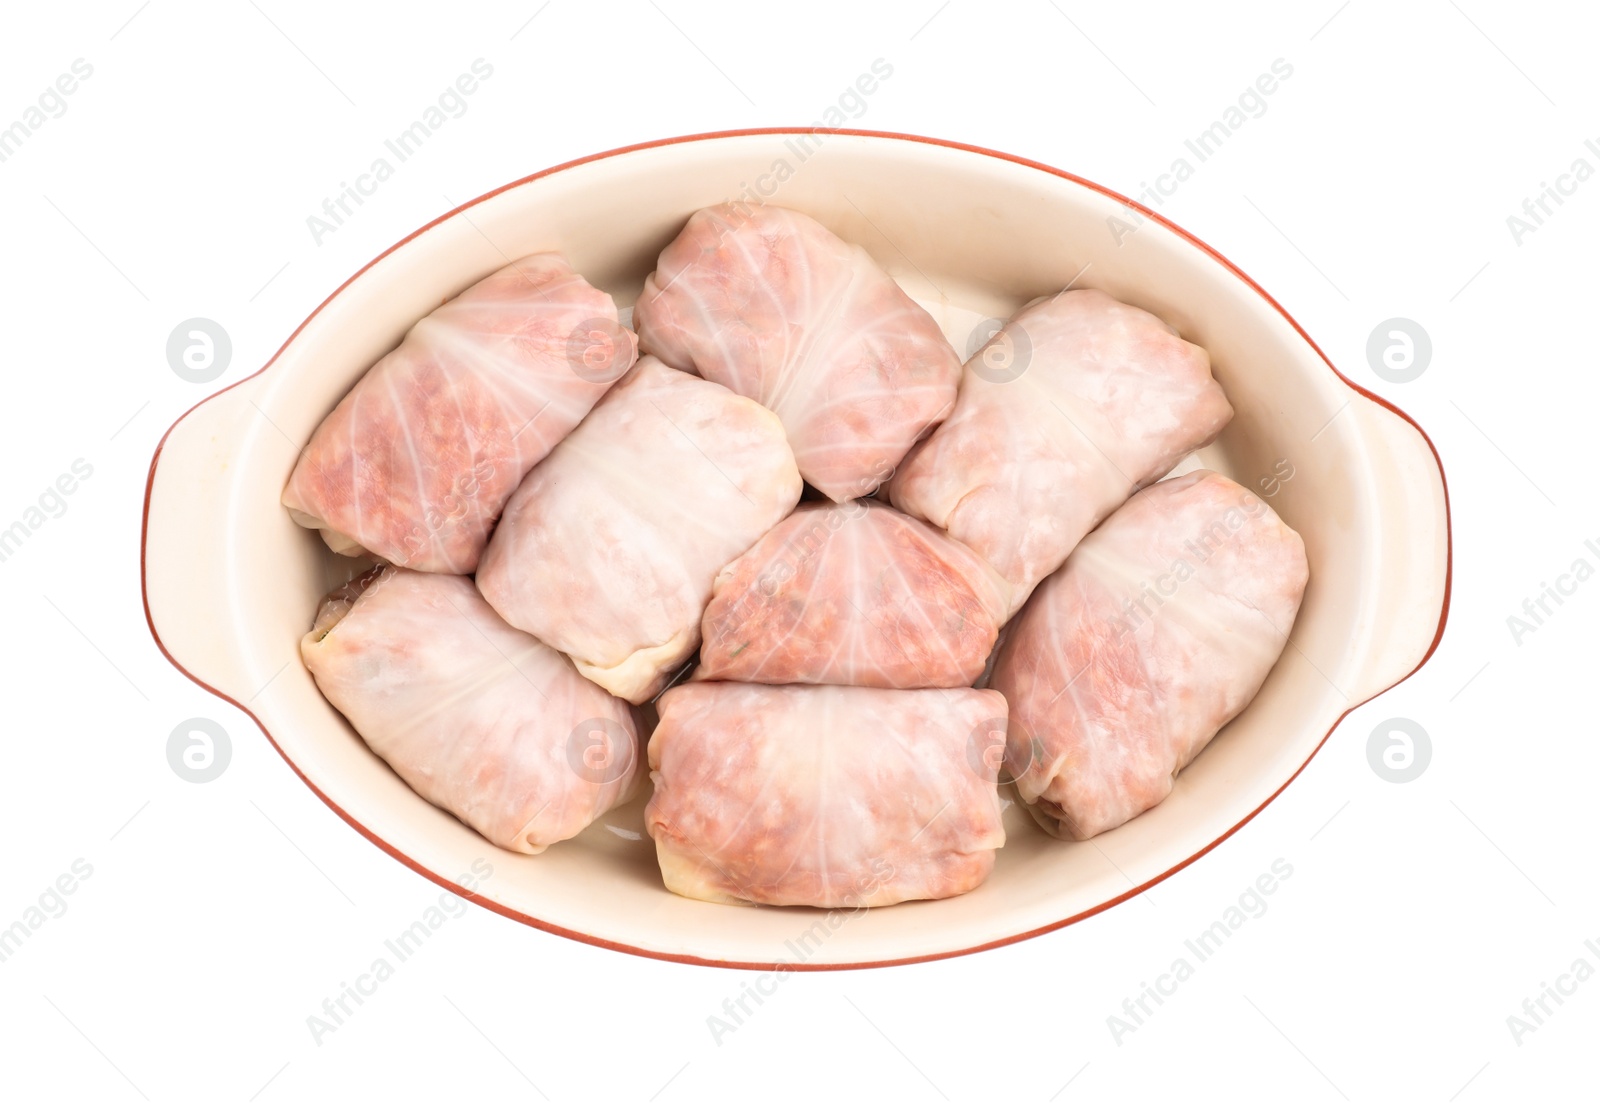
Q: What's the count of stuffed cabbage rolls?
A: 8